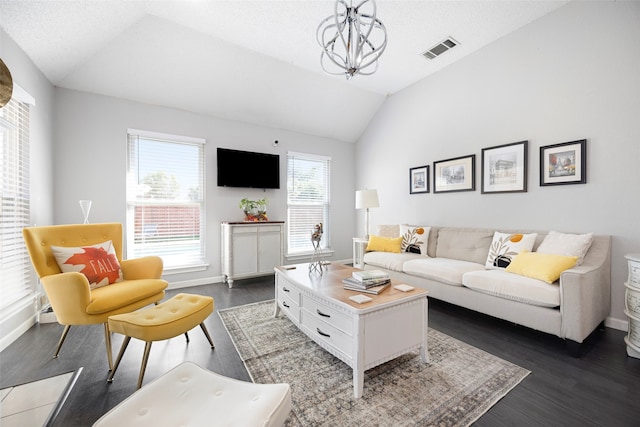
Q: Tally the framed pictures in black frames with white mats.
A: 4